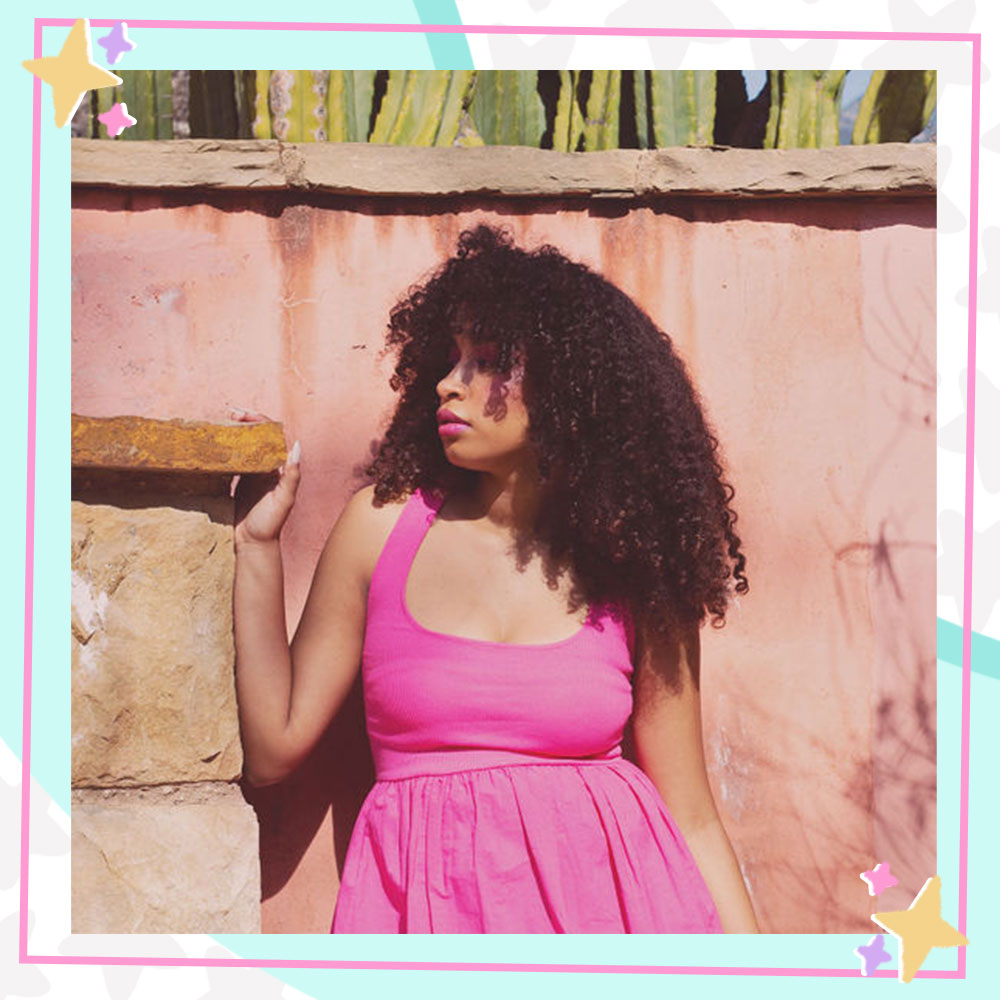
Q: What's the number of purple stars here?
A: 2